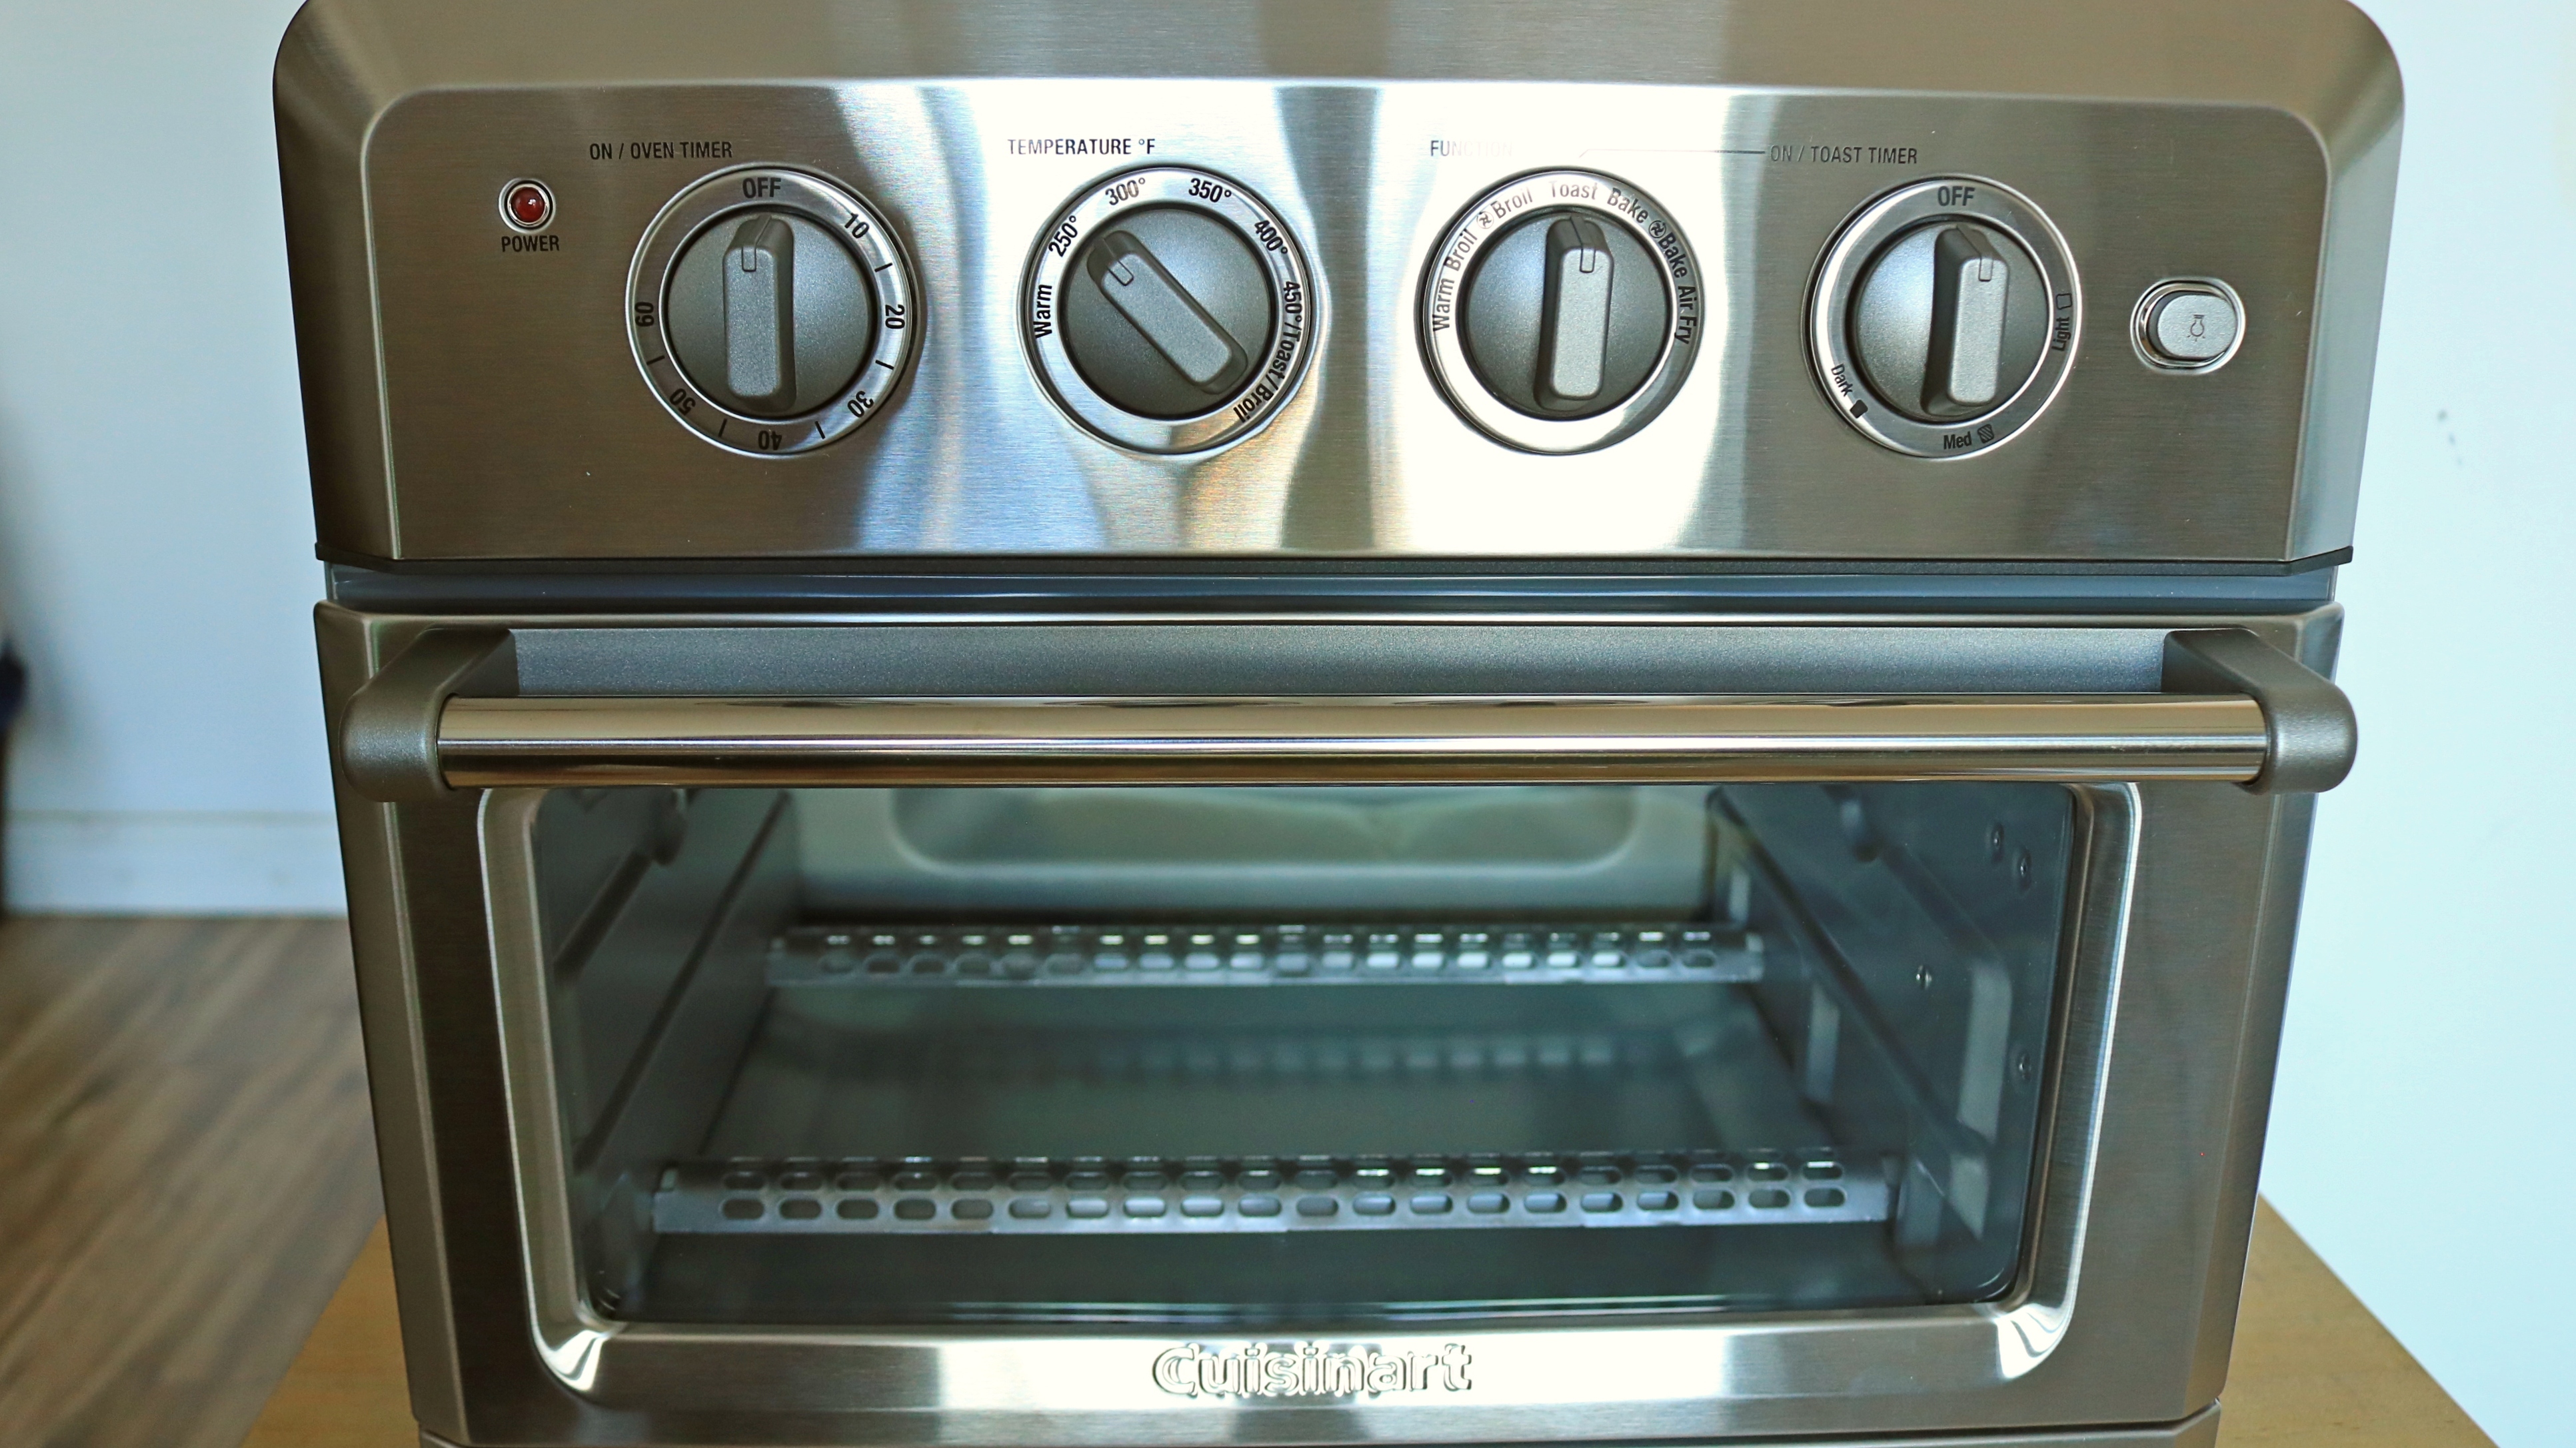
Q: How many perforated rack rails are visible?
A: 2